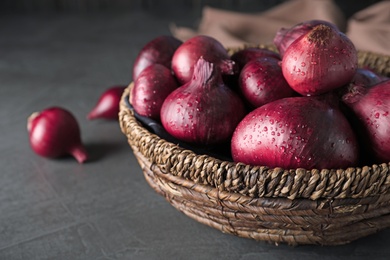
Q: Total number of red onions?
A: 13